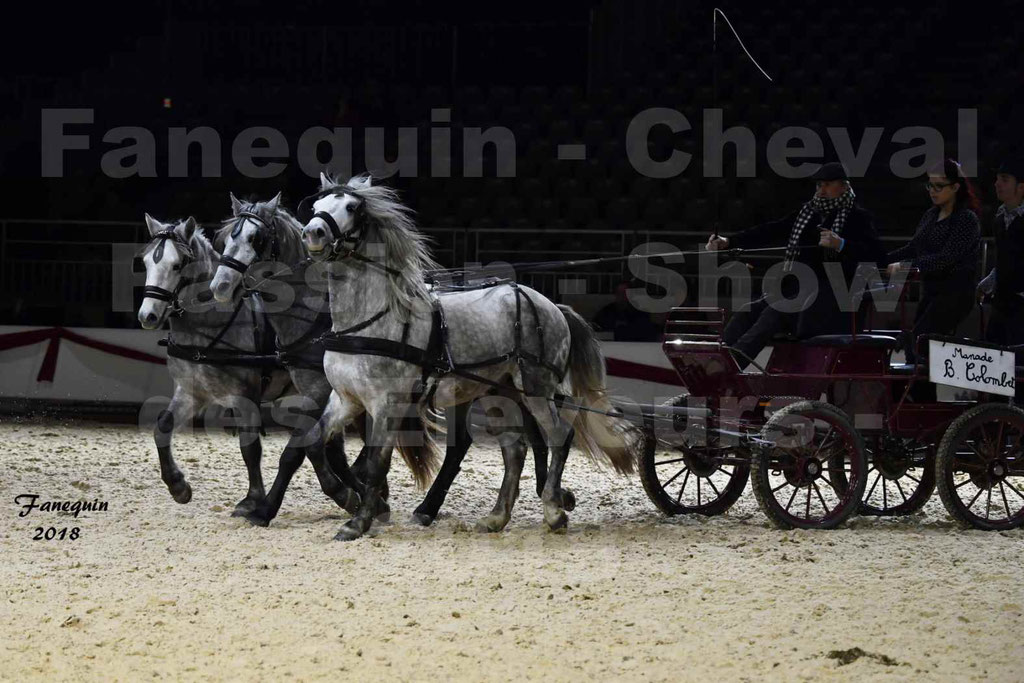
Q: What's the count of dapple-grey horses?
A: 3